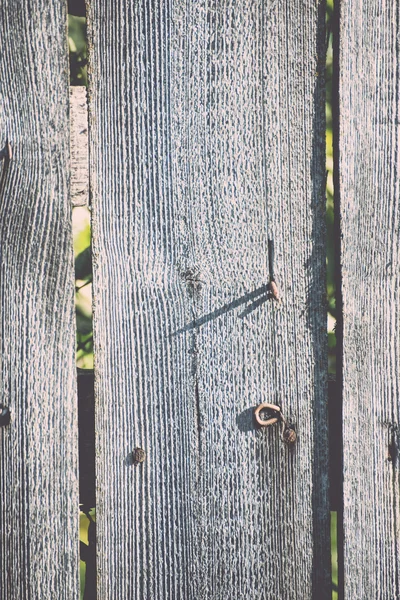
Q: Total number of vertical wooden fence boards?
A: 3